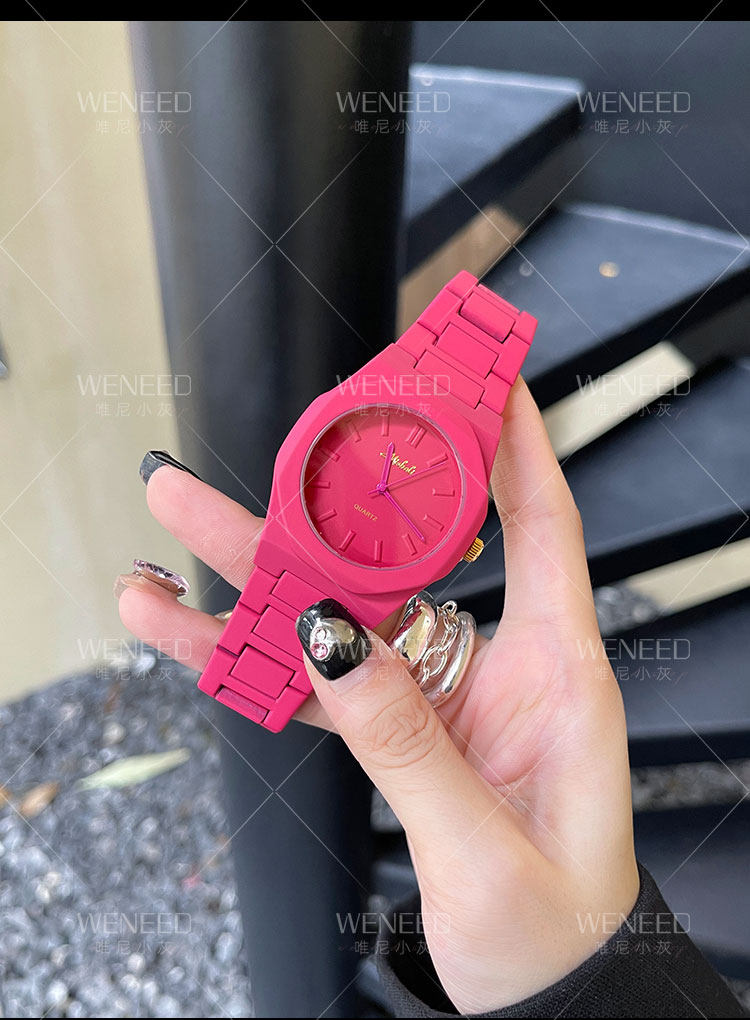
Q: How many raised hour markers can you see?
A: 12